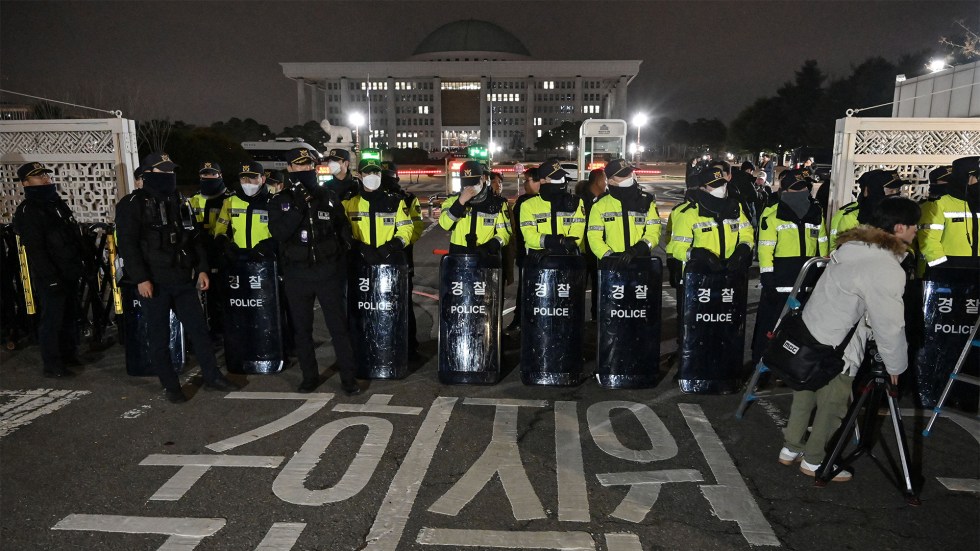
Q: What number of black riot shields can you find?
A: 8